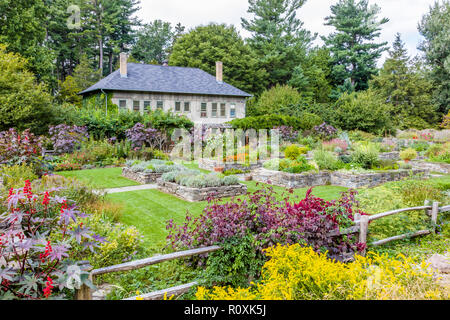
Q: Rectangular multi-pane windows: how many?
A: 10